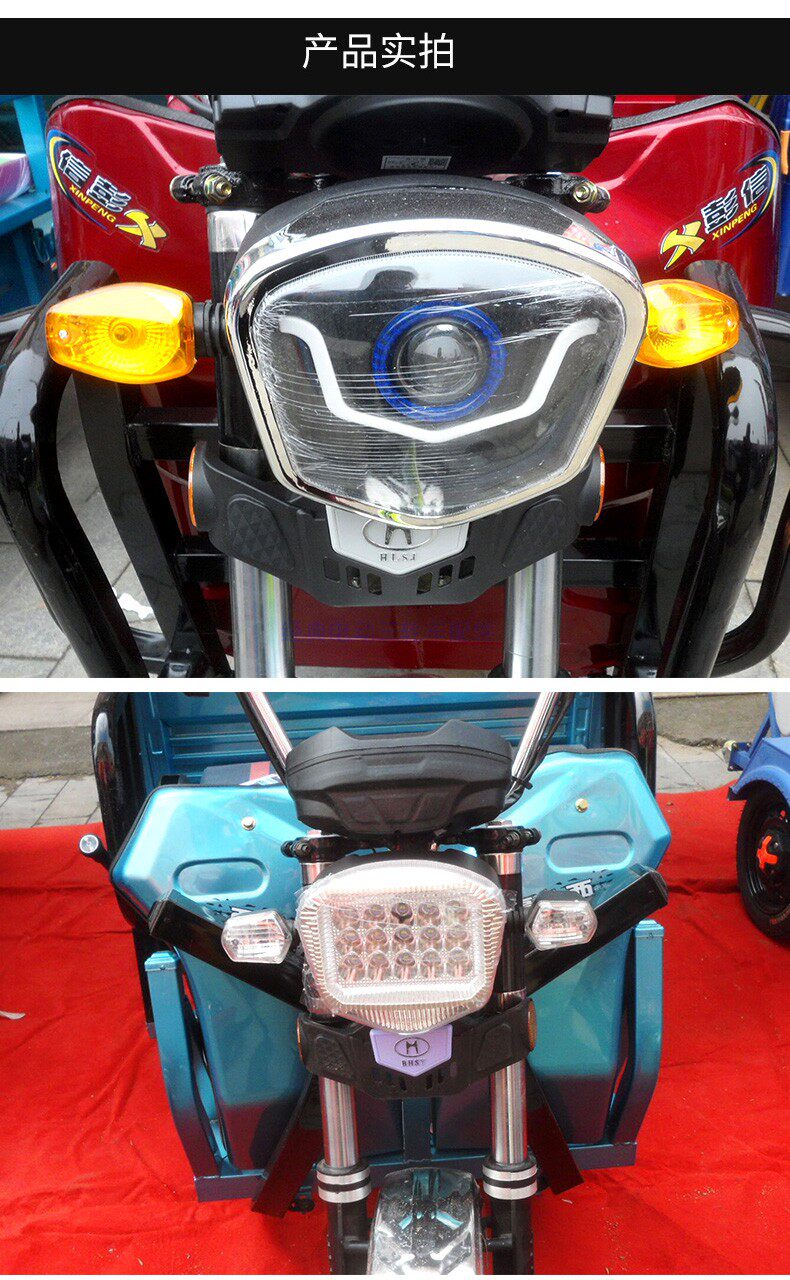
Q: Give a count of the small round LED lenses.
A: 15